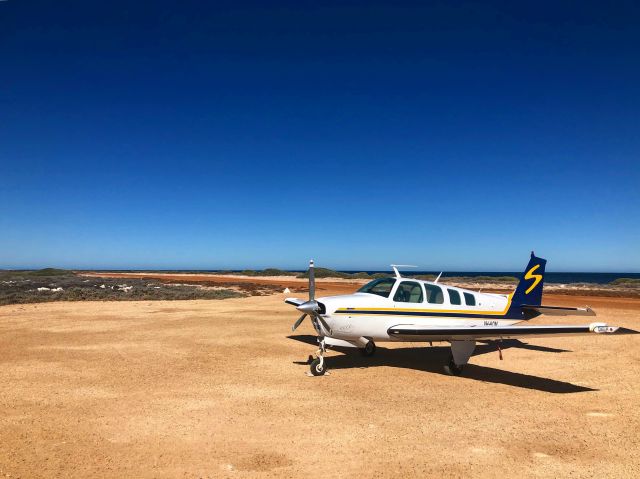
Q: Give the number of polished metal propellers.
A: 1